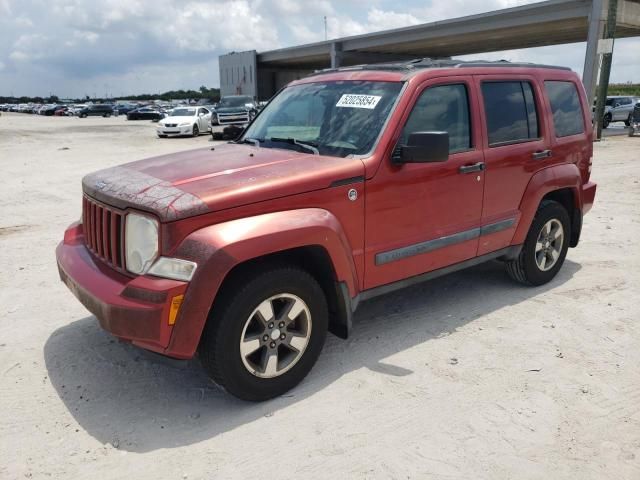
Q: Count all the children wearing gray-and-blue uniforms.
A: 0